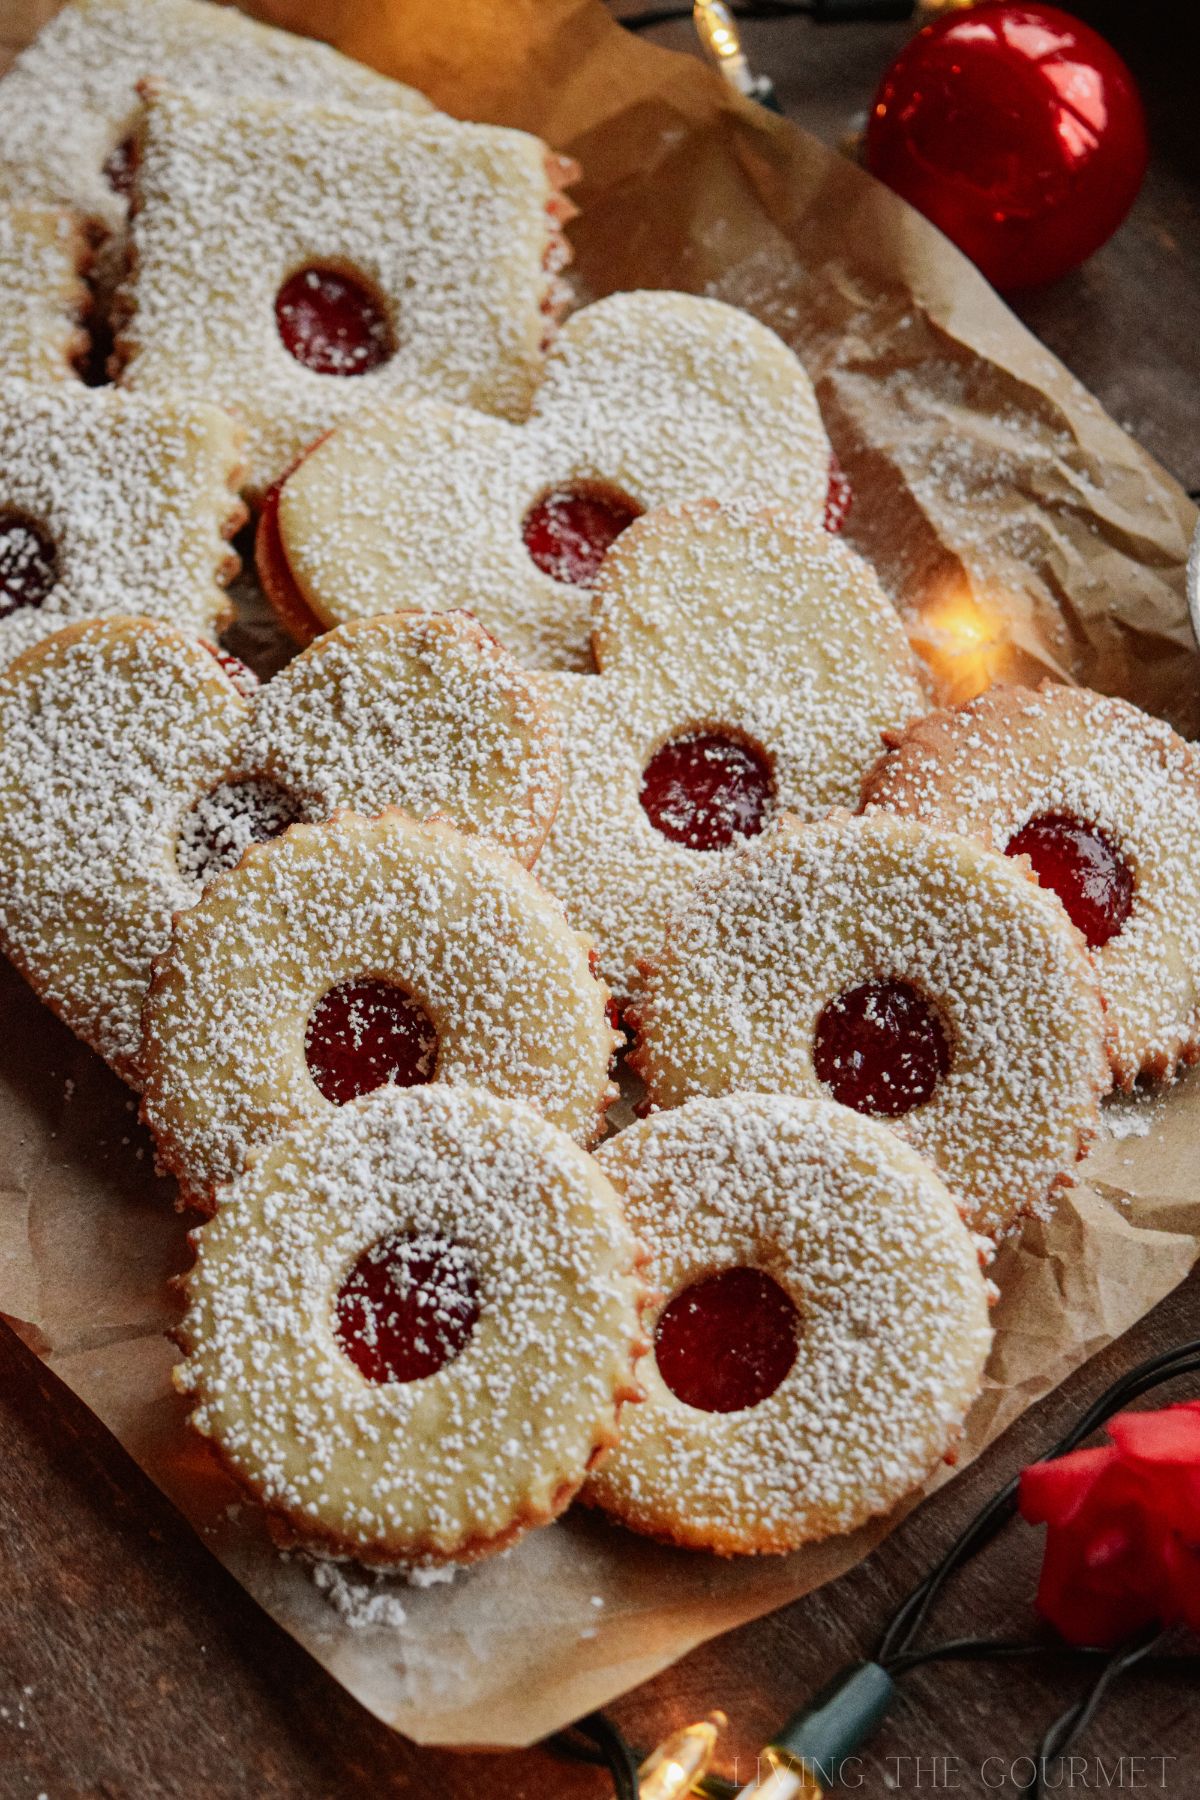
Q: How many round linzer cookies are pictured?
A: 5